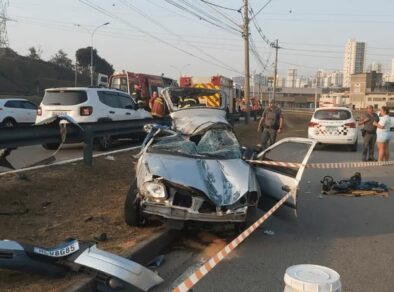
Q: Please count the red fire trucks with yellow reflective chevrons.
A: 1